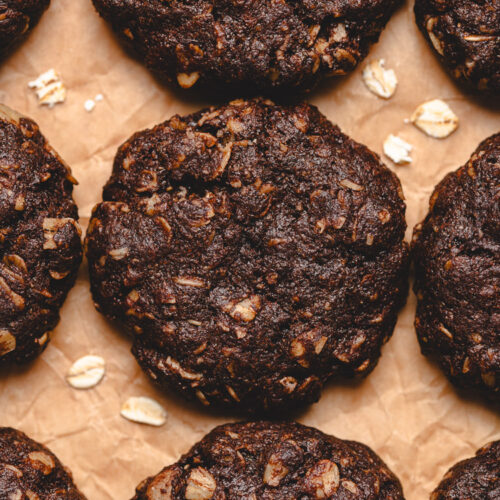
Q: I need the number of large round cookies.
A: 9